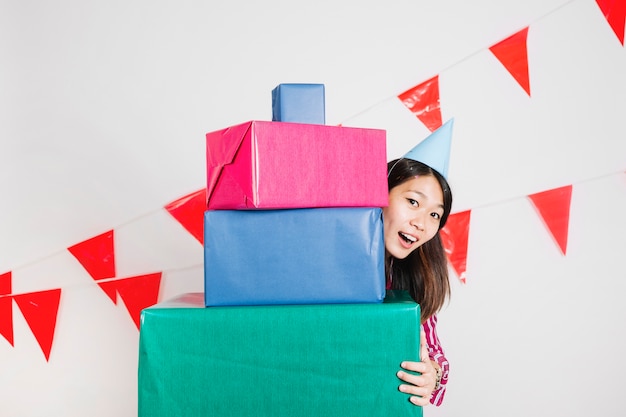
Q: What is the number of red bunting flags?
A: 10